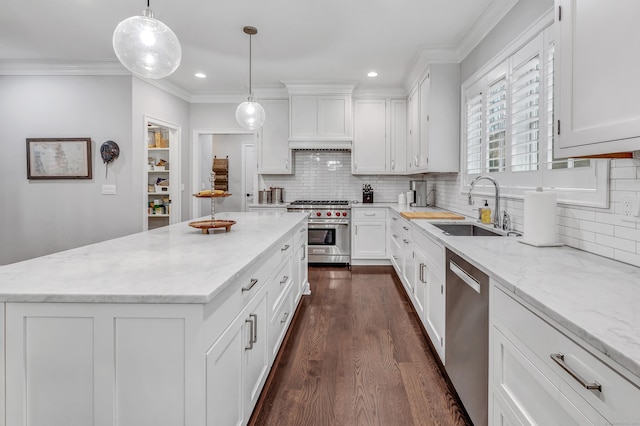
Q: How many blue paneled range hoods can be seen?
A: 0